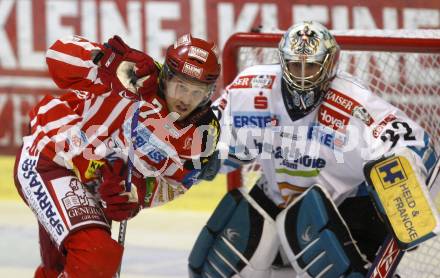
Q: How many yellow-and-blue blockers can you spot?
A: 1